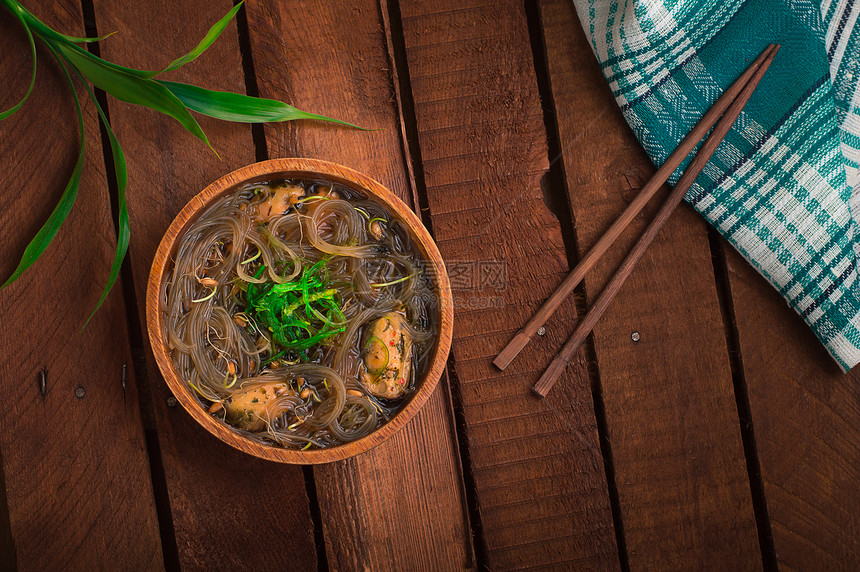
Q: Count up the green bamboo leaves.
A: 7